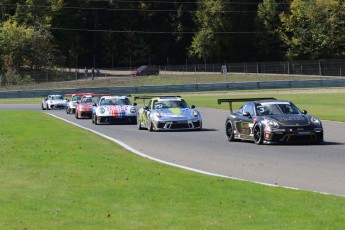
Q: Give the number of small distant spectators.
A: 2